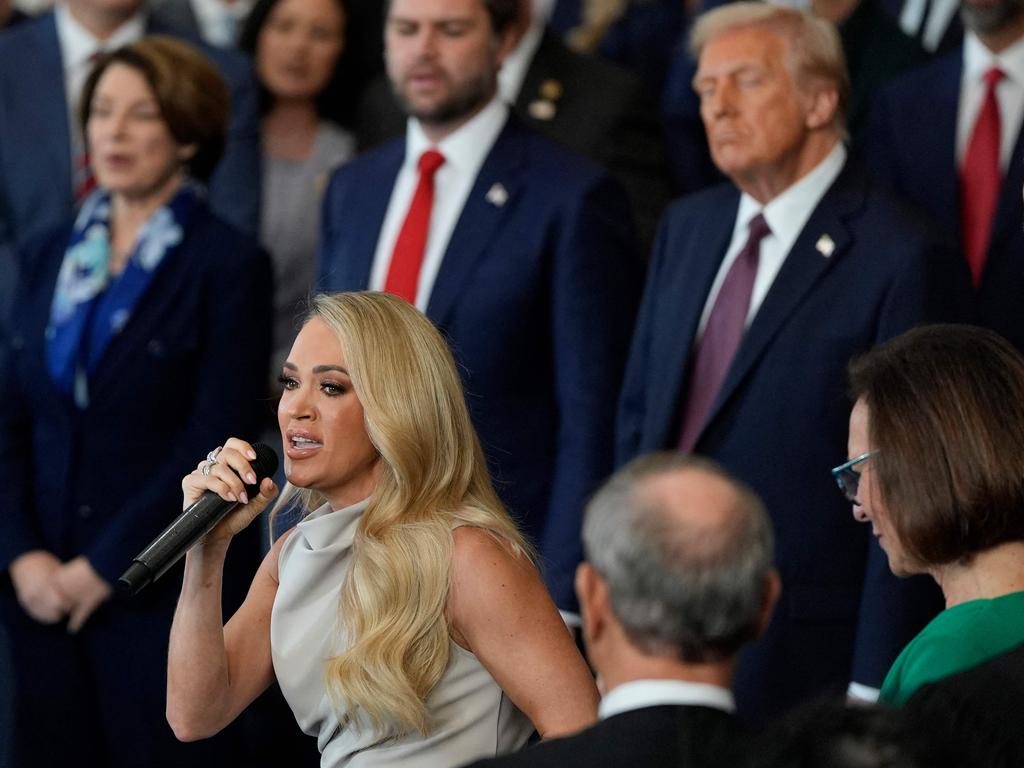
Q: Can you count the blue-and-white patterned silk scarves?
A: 1